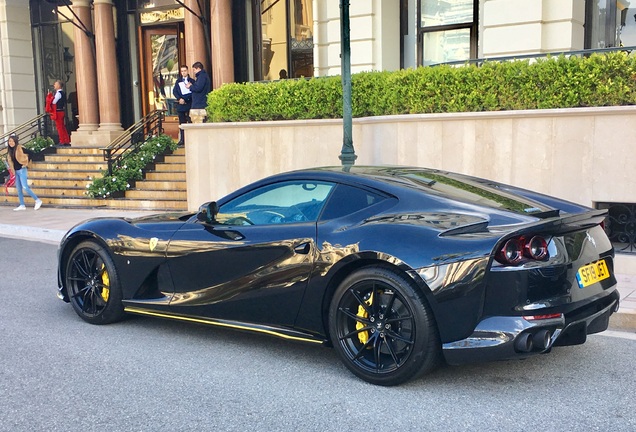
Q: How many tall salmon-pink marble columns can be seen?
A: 4